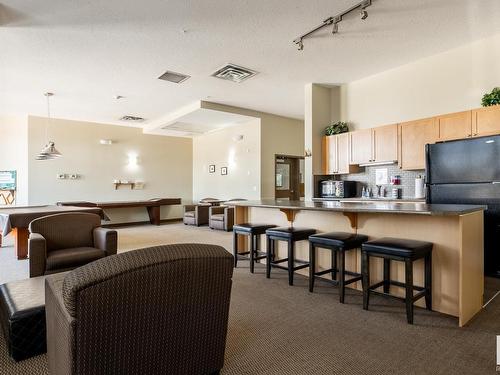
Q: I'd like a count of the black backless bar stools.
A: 4